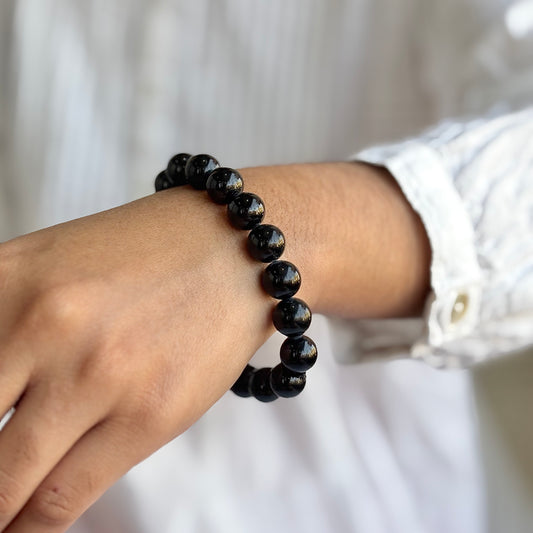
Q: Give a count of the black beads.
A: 12